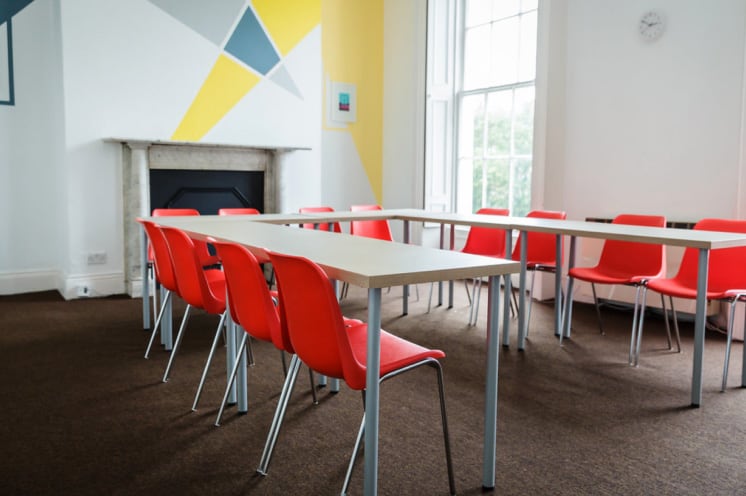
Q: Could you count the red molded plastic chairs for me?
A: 12